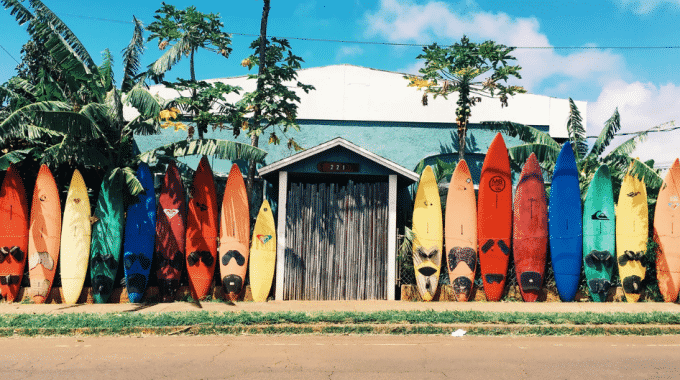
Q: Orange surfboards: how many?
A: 4